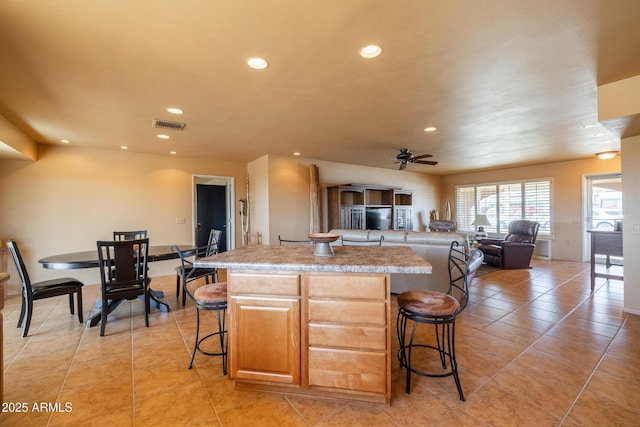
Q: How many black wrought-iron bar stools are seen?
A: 4